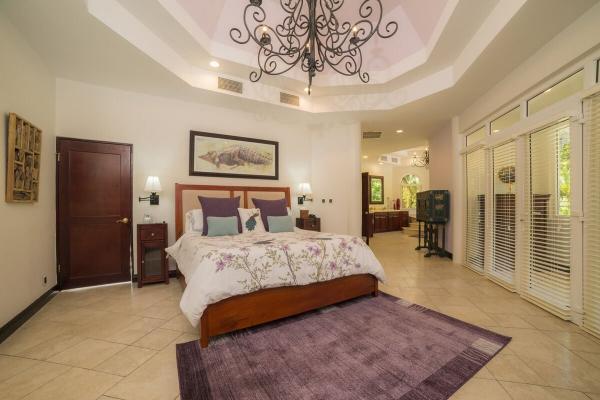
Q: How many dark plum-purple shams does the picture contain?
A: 2